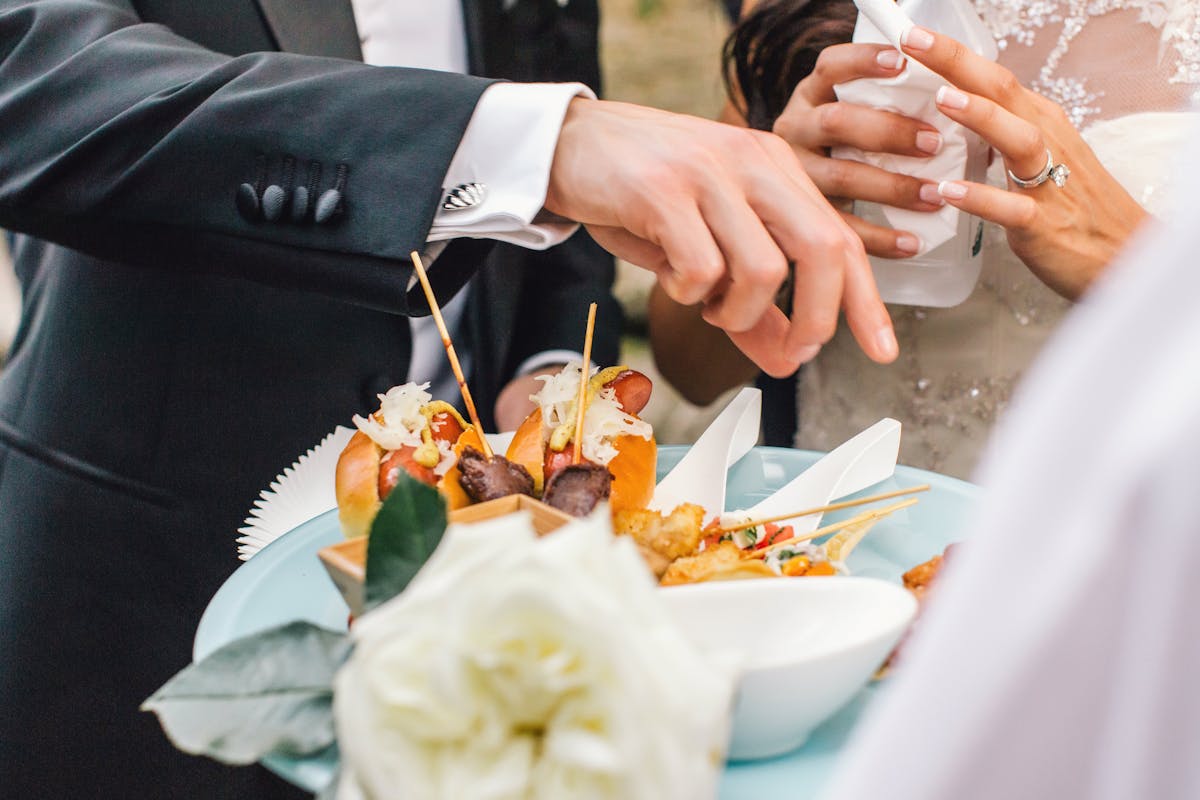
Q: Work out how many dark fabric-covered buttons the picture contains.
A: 4